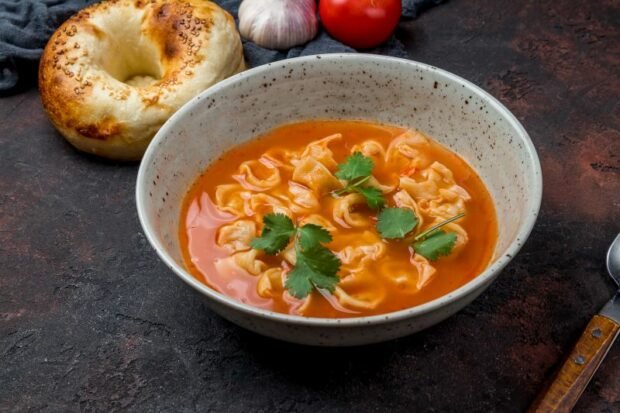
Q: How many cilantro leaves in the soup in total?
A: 7